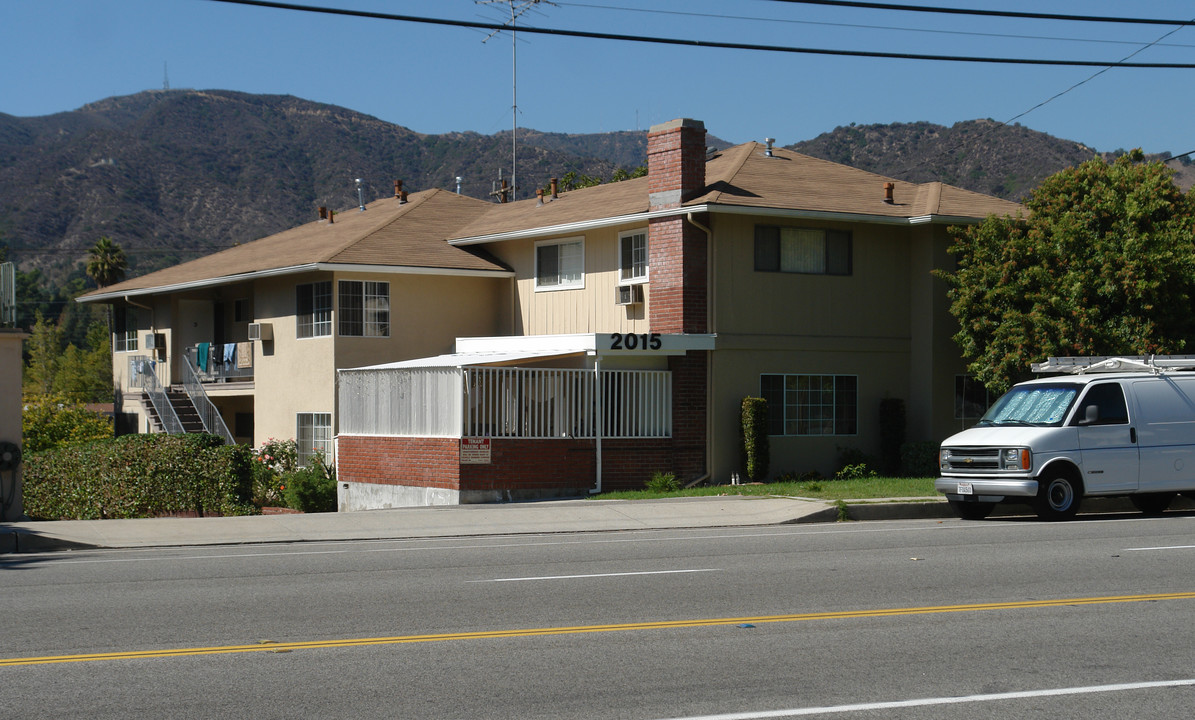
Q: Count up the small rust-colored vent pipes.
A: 7